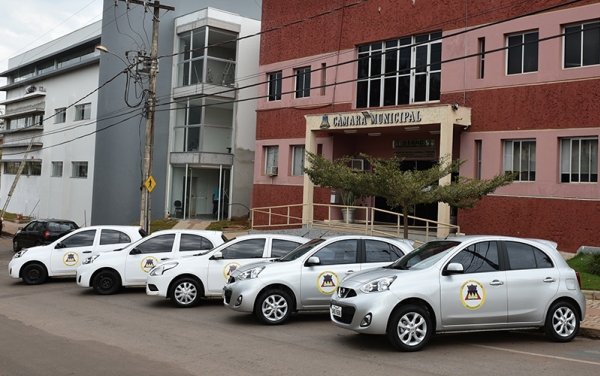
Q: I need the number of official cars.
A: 5